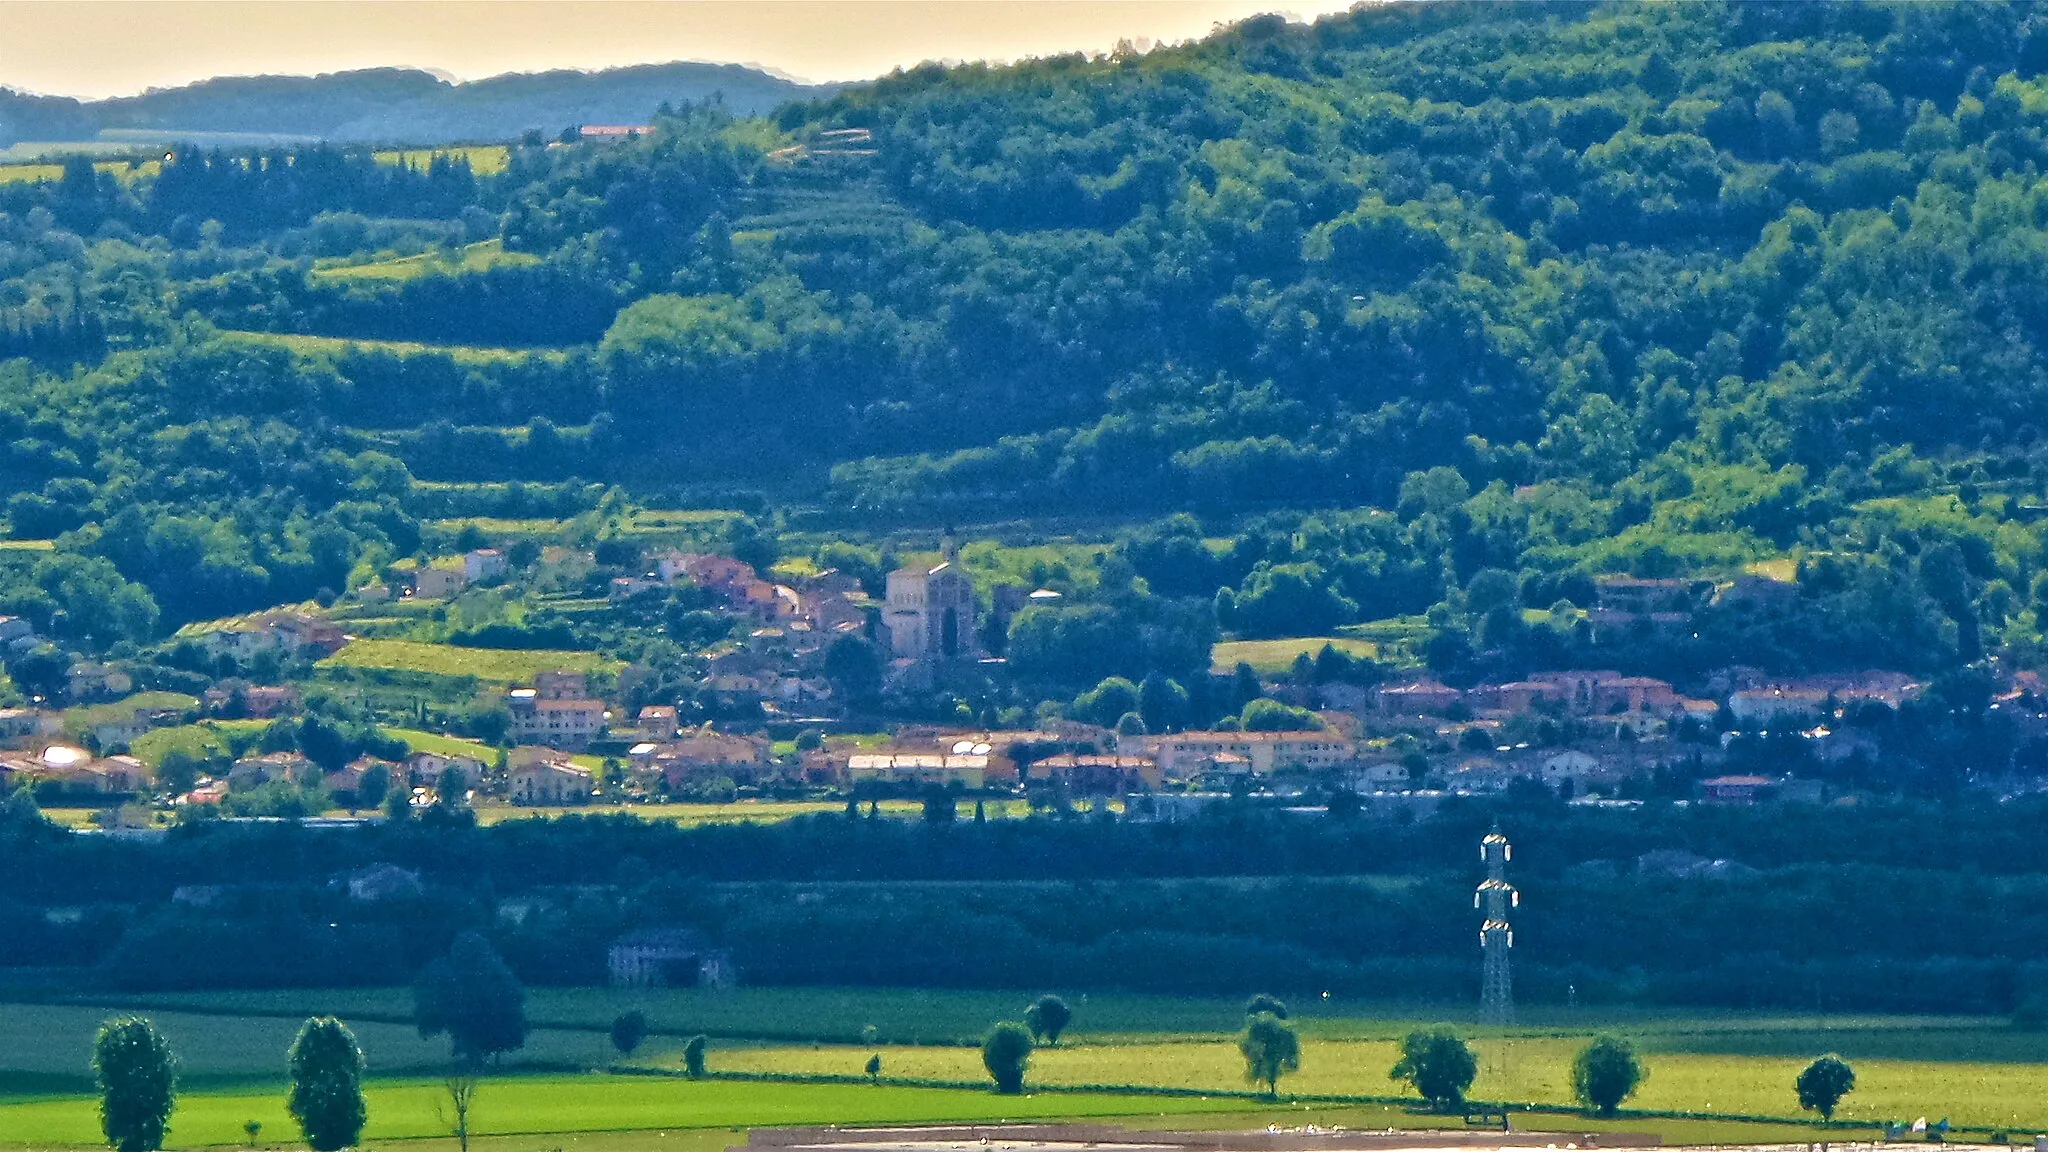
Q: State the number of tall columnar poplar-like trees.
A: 2